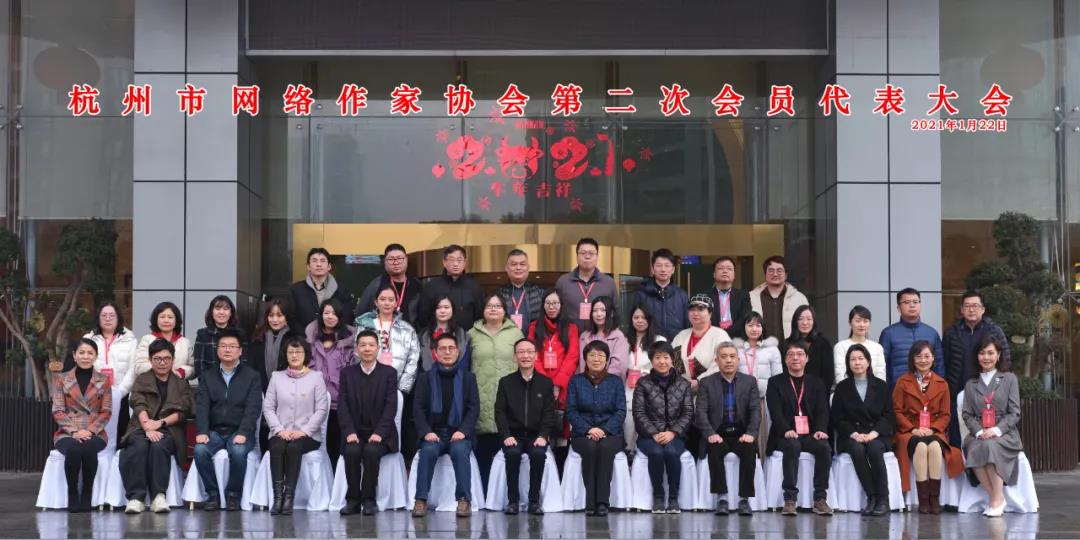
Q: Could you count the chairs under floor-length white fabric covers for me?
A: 14